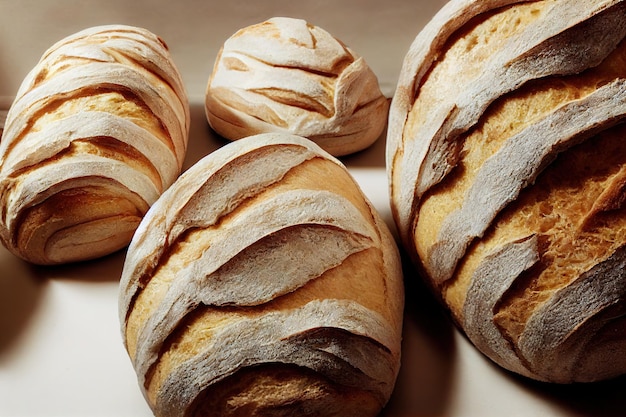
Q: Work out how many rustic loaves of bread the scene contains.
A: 4